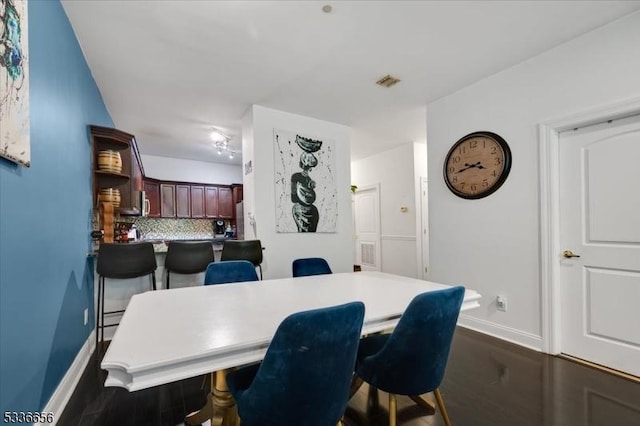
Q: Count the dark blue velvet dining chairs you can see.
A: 4